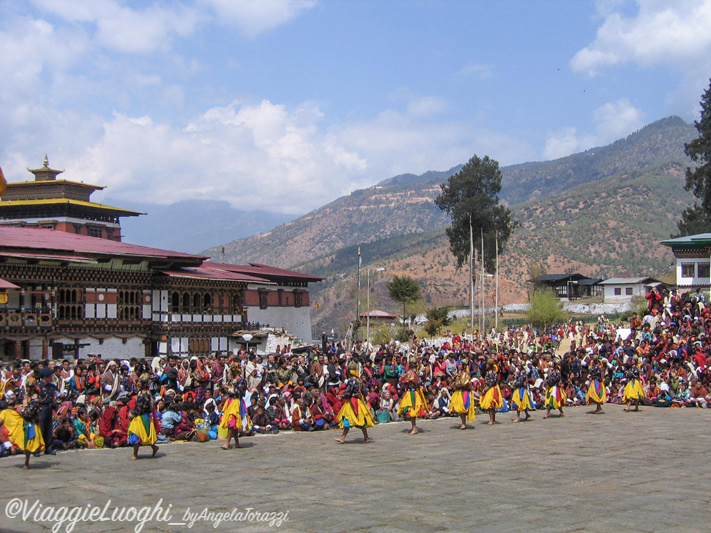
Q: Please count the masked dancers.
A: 11